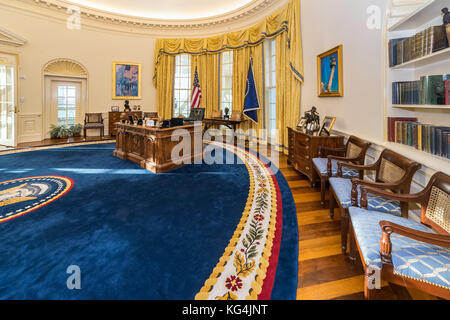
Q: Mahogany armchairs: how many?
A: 4